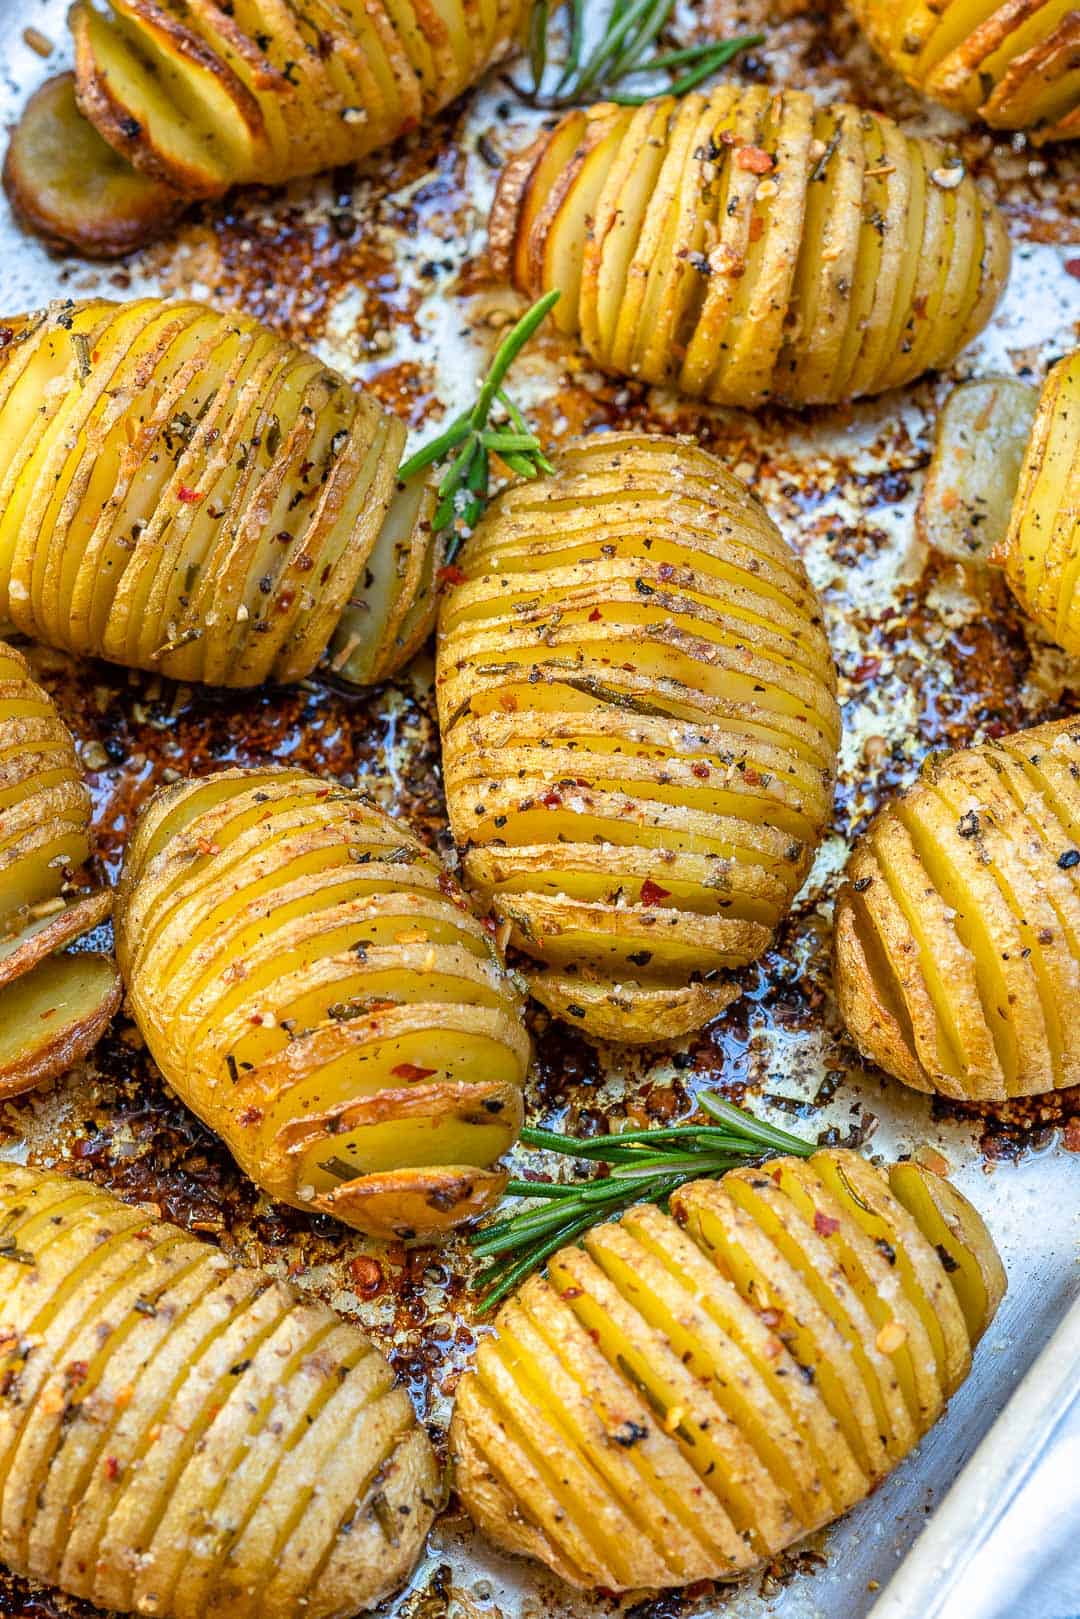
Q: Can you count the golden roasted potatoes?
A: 11